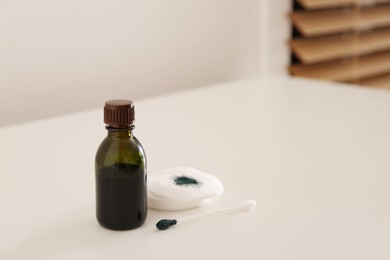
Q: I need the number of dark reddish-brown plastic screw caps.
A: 1